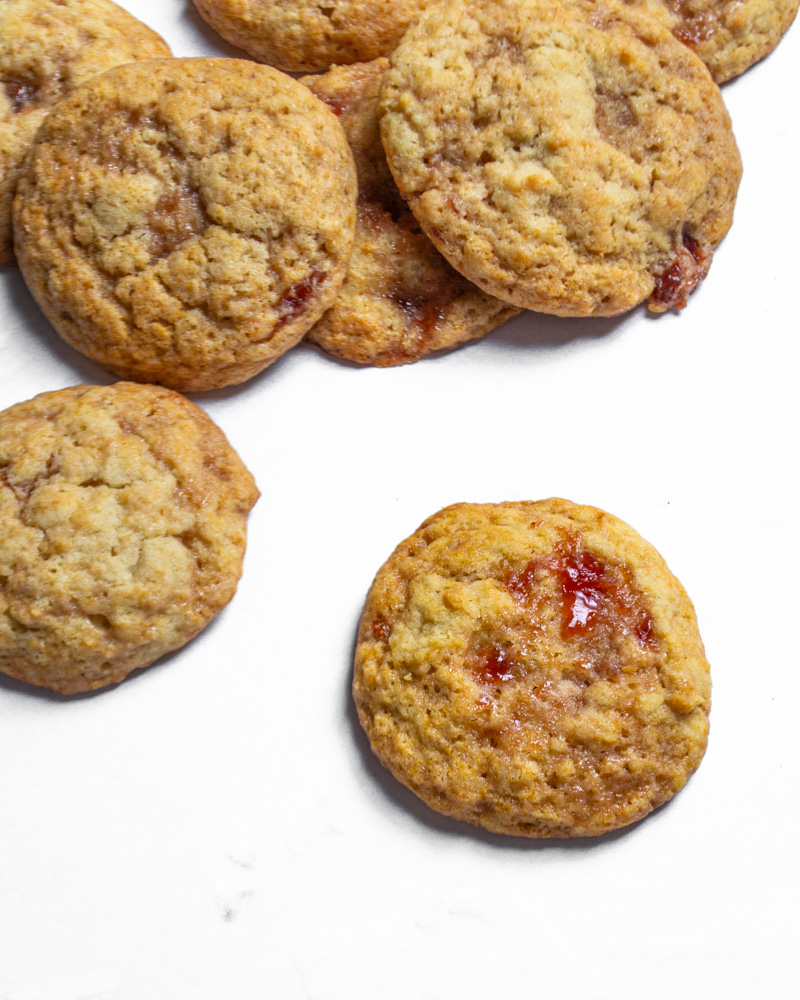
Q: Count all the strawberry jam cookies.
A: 8